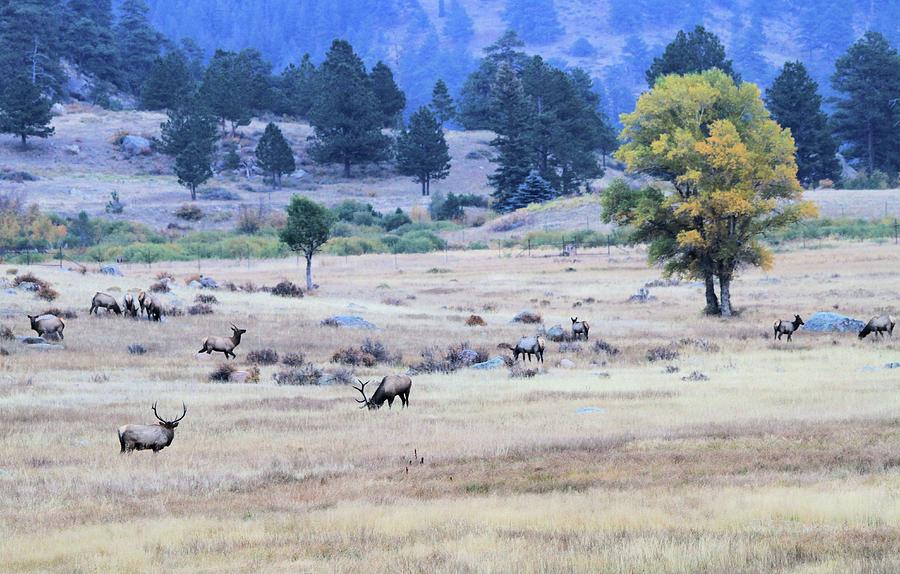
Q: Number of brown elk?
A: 12